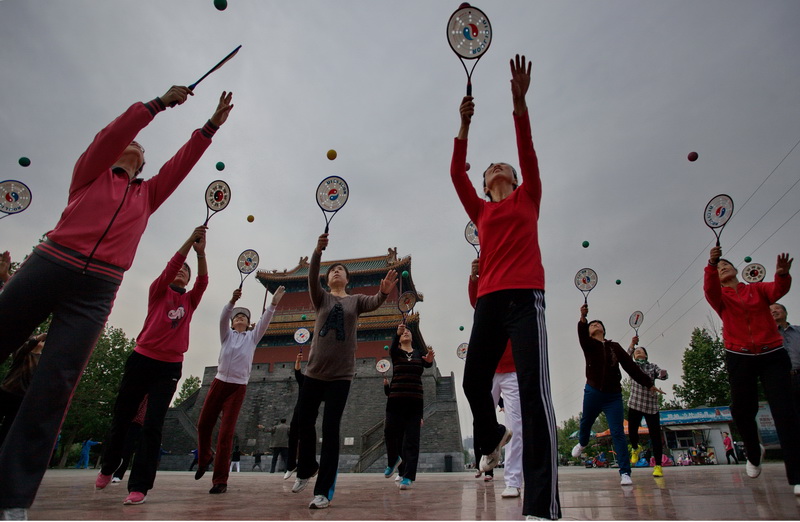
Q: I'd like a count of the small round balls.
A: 15